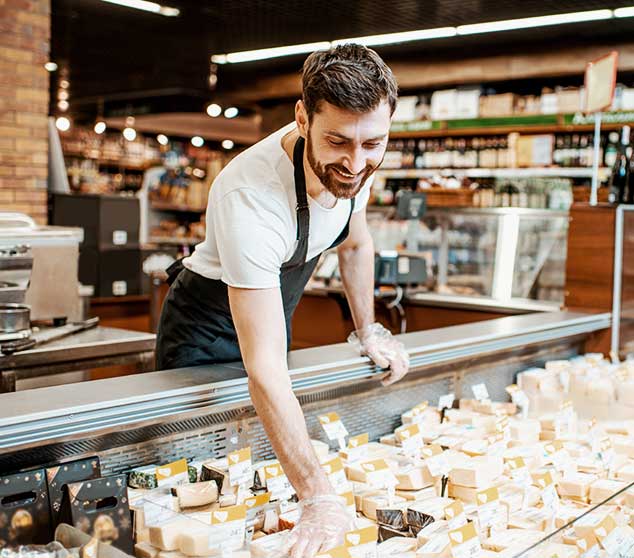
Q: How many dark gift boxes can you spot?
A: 3